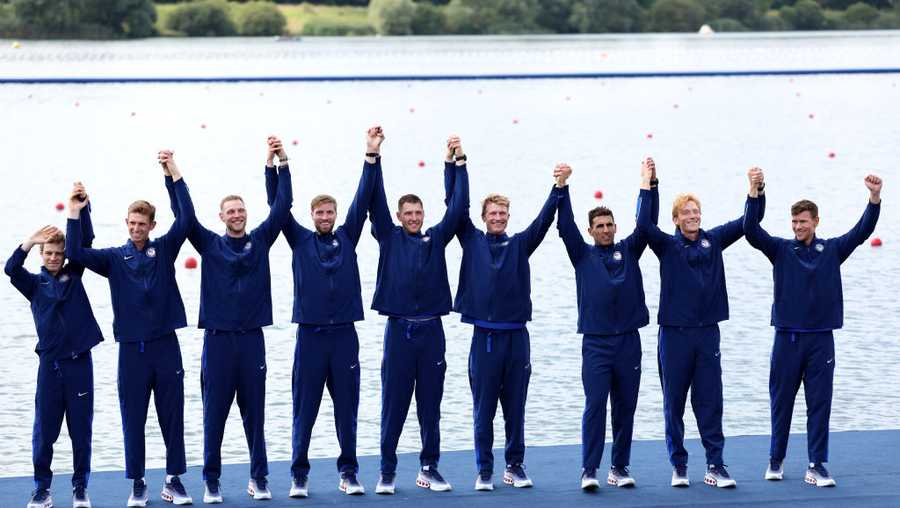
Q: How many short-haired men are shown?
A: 9